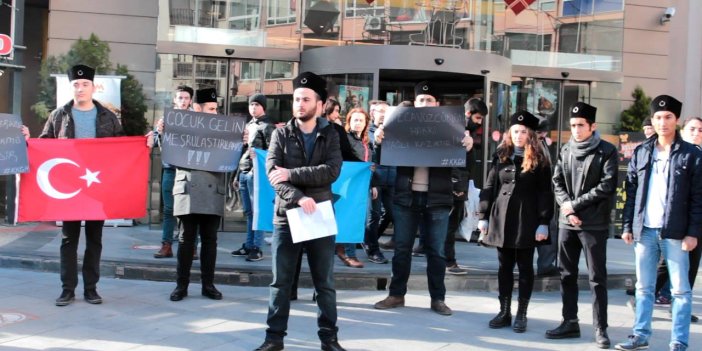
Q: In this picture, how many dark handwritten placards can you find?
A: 3